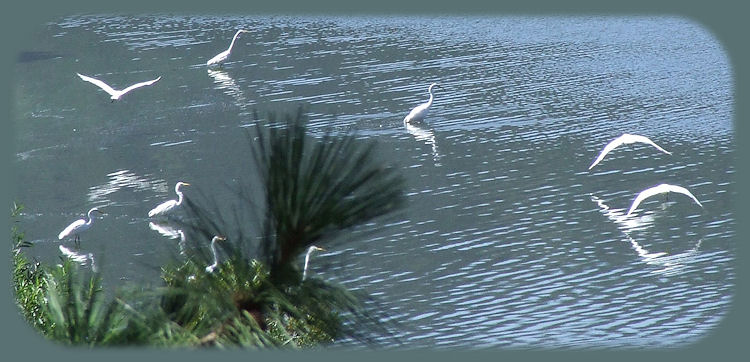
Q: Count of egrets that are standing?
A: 6